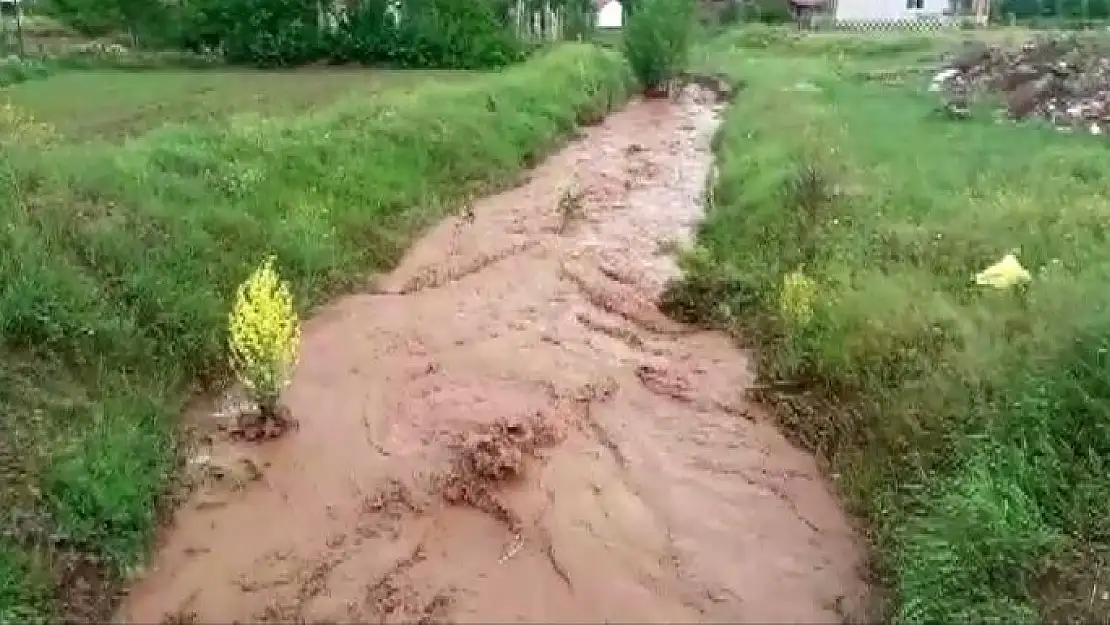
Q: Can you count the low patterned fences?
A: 1